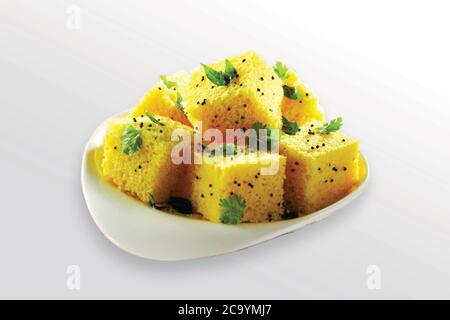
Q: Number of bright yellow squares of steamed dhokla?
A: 6